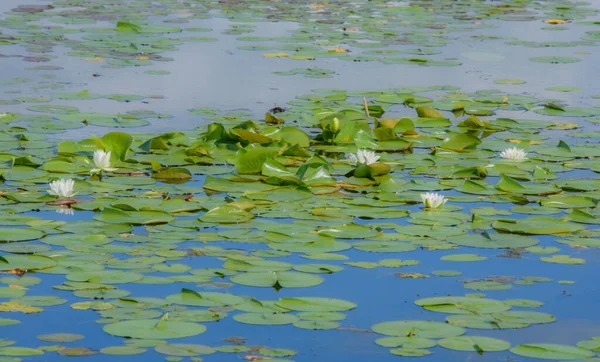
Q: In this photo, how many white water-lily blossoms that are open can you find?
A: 5